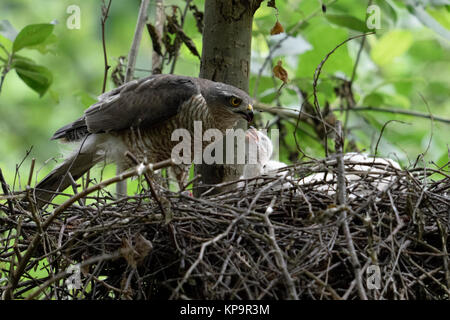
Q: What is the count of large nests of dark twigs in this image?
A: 1